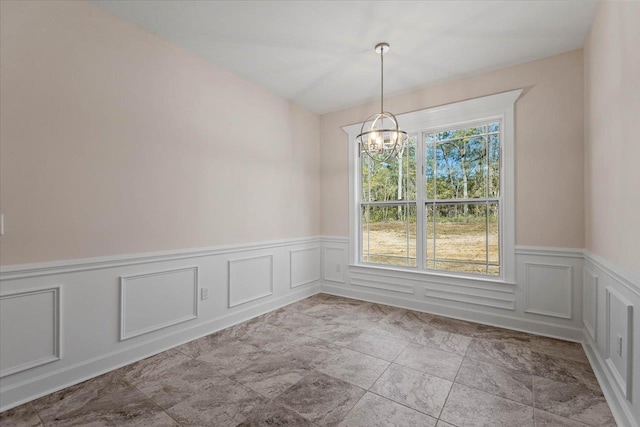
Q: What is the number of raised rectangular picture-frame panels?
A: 10